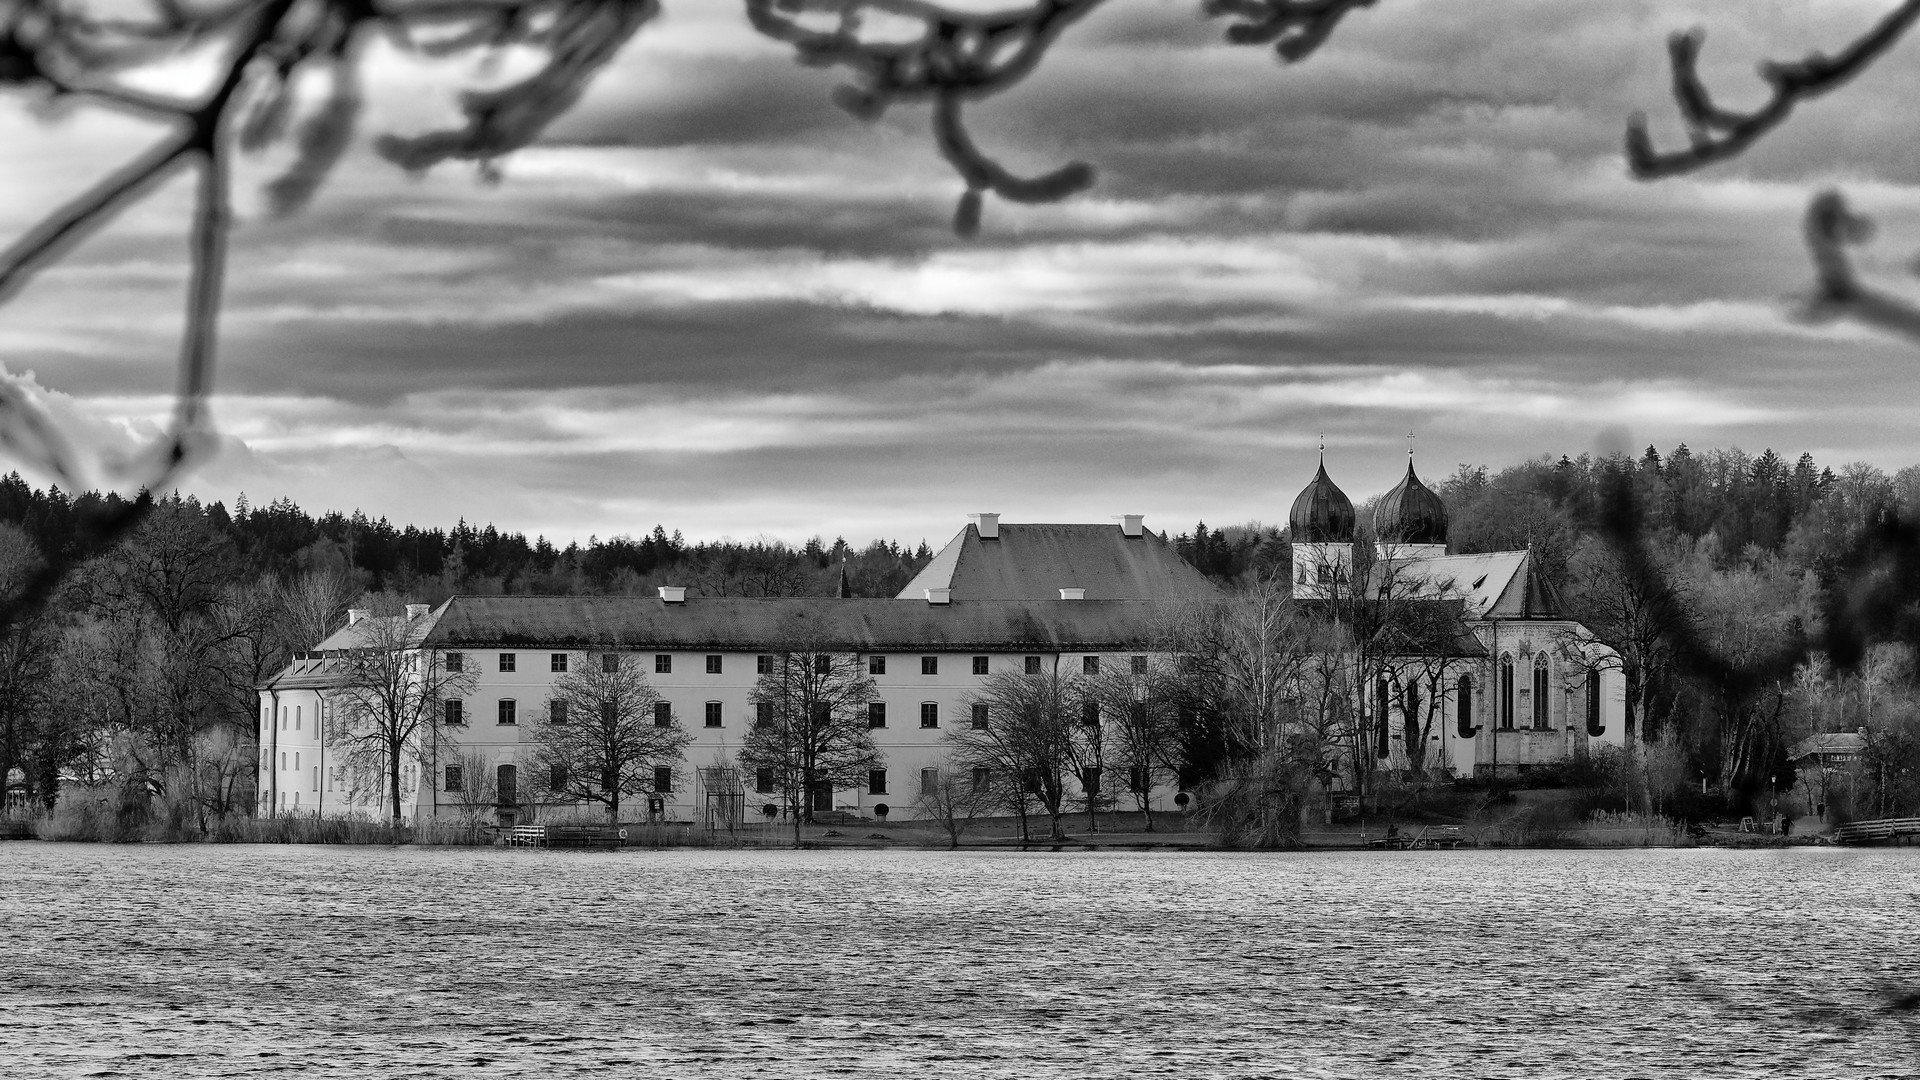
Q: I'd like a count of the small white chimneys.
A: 7